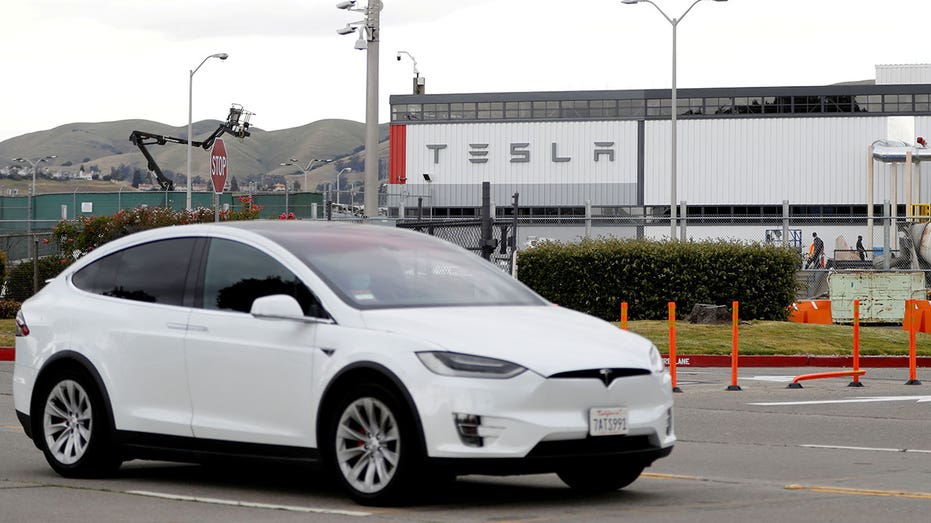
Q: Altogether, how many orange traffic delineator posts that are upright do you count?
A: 5